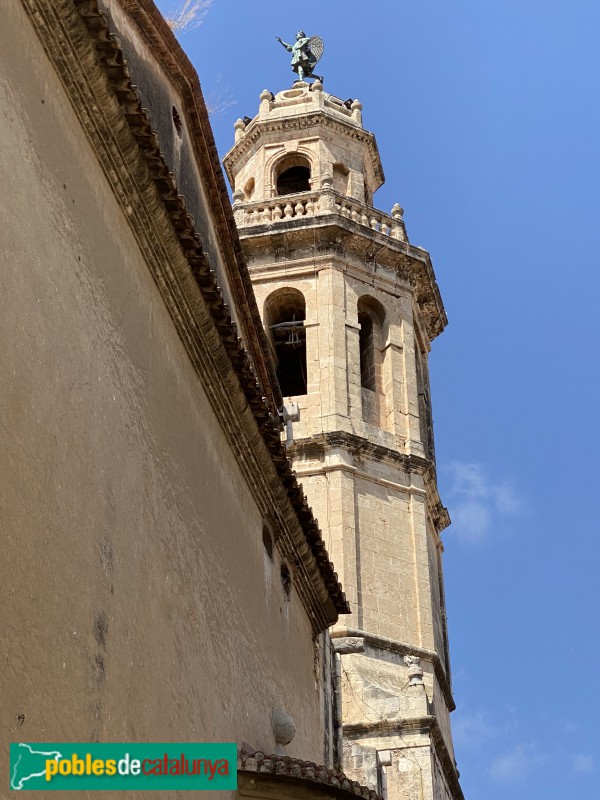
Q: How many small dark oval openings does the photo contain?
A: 3